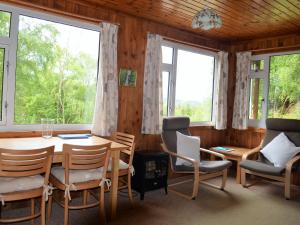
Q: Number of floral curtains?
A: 4